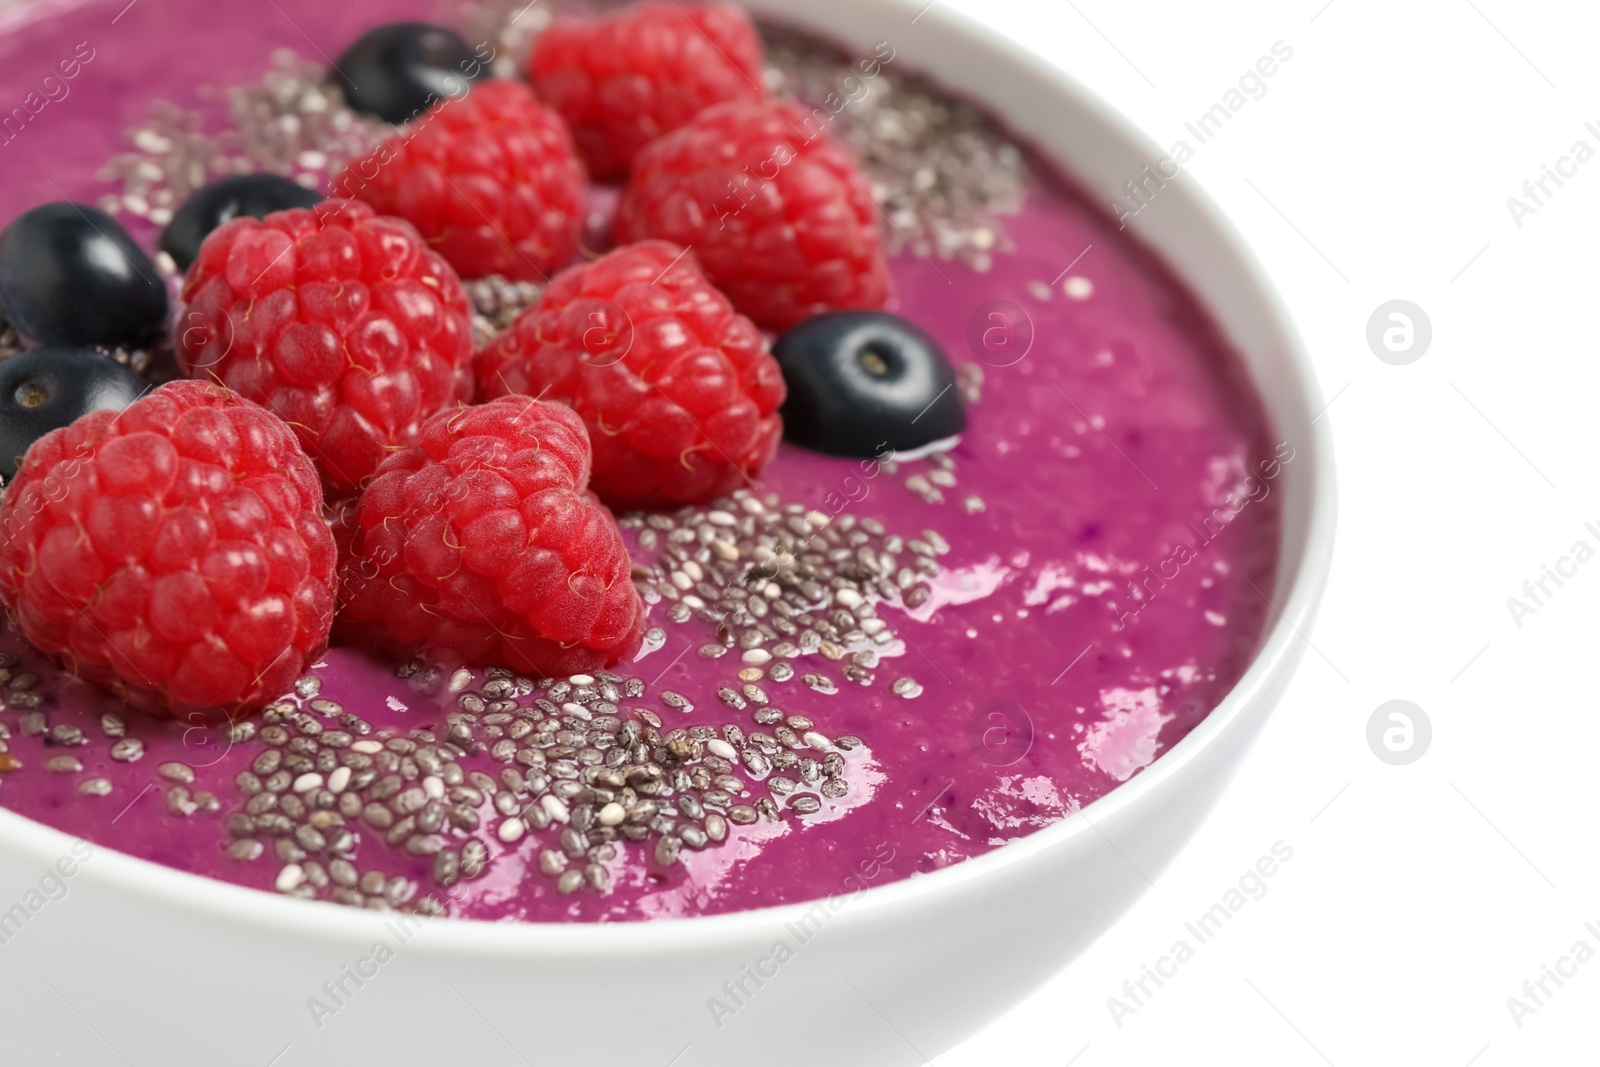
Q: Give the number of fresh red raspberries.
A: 7